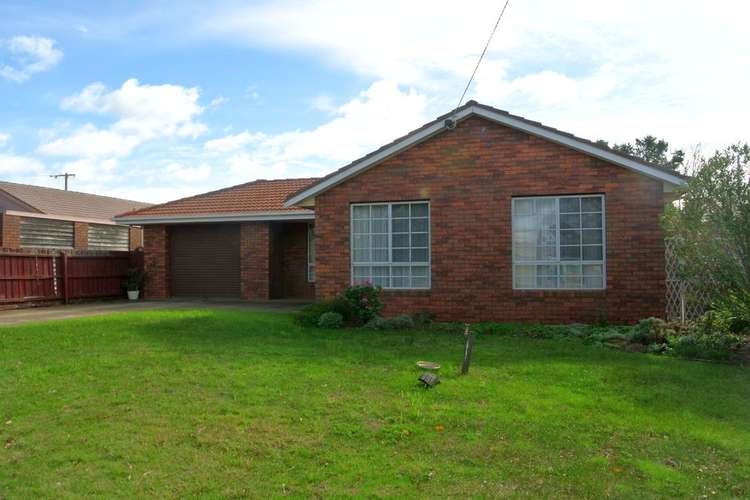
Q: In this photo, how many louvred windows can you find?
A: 2